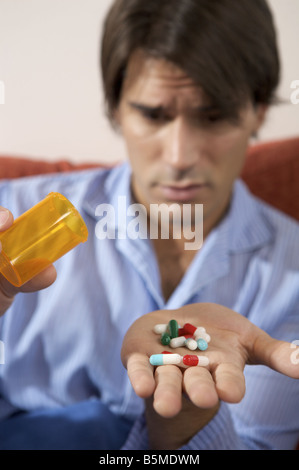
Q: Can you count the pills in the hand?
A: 11